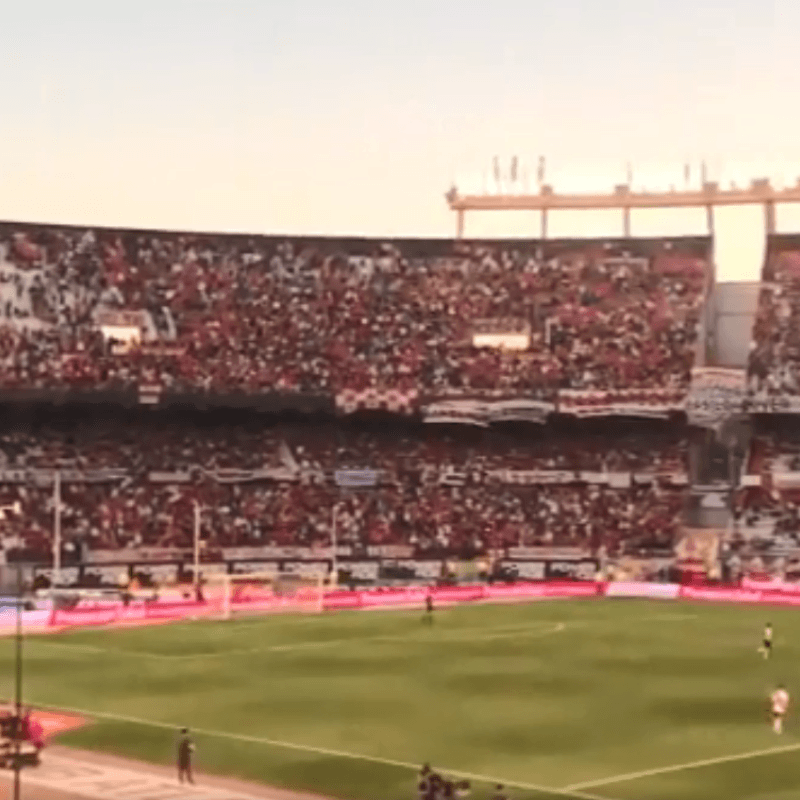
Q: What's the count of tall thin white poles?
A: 3